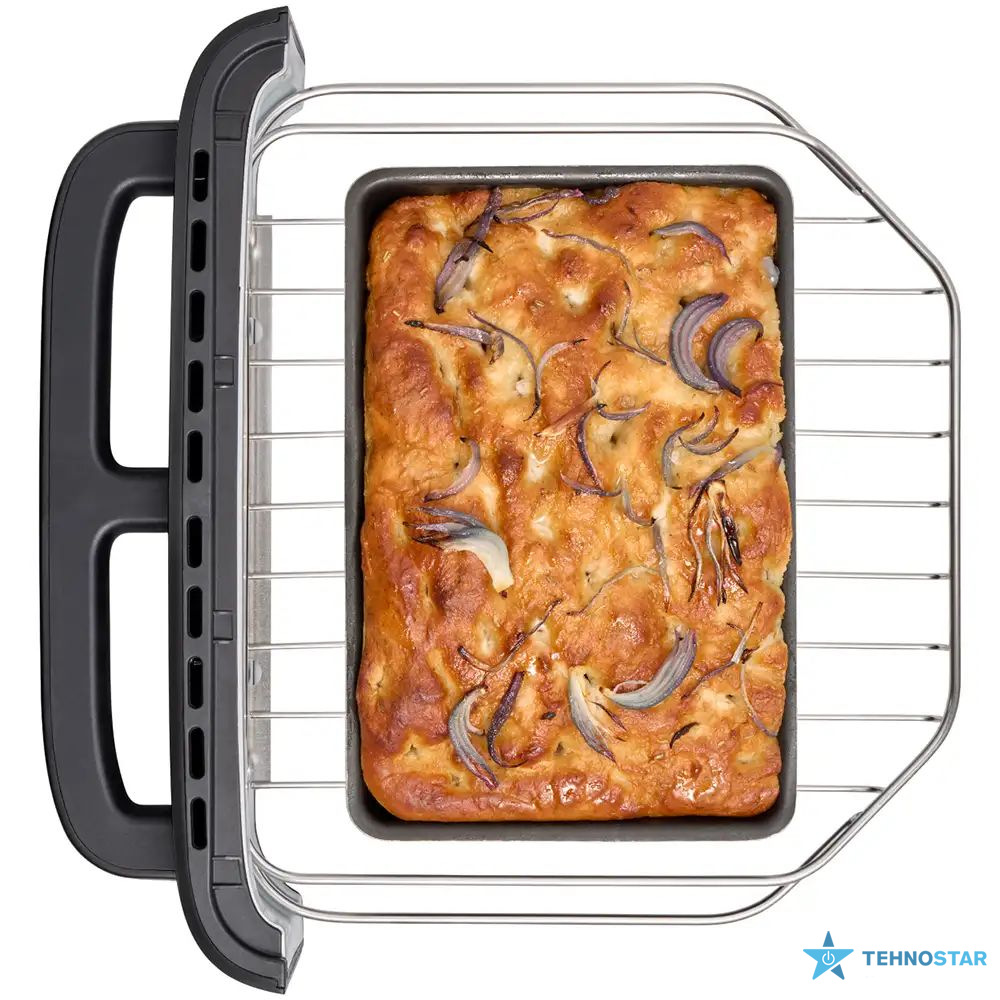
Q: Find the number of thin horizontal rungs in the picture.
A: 9